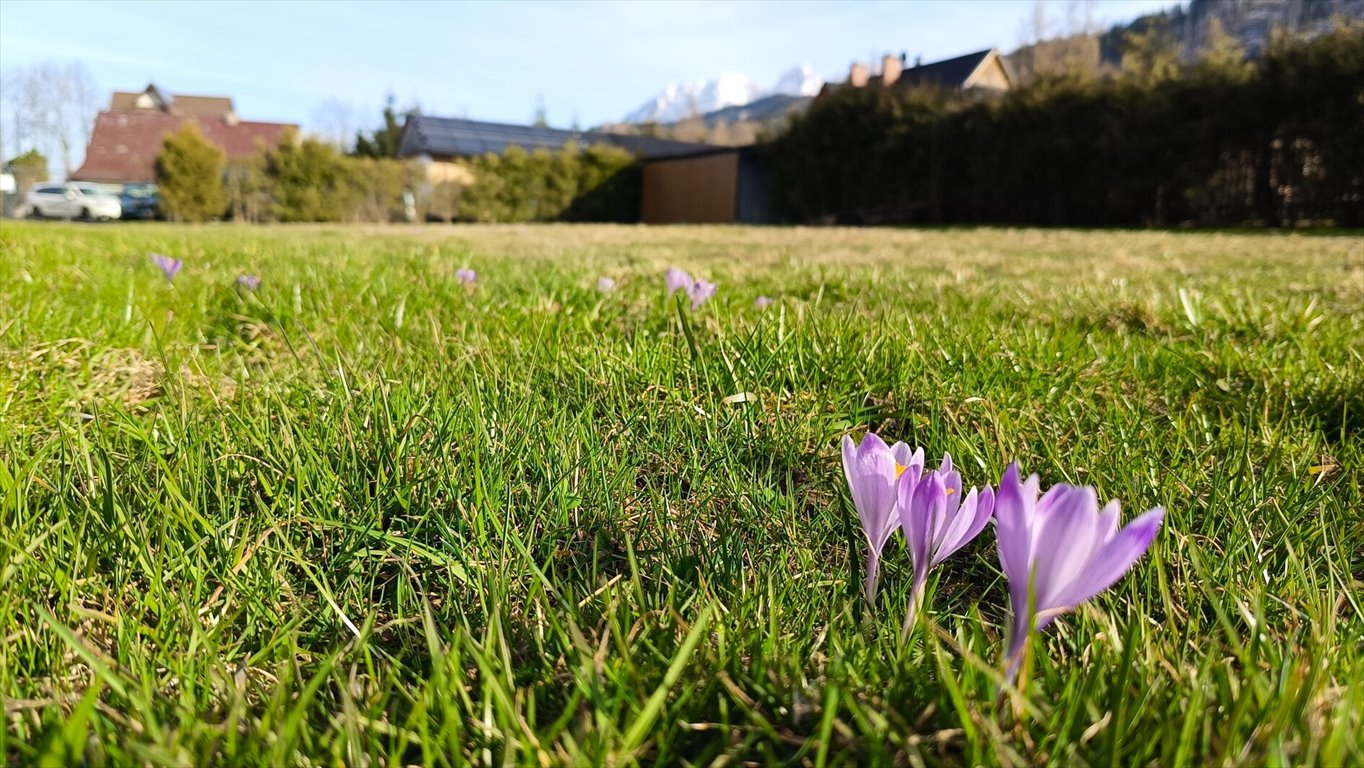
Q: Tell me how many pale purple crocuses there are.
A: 10